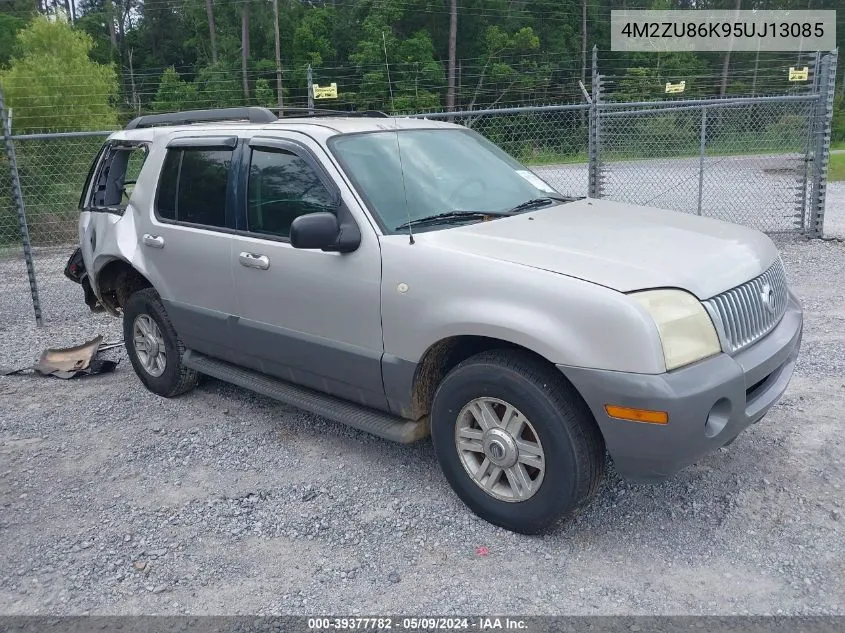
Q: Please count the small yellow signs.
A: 3